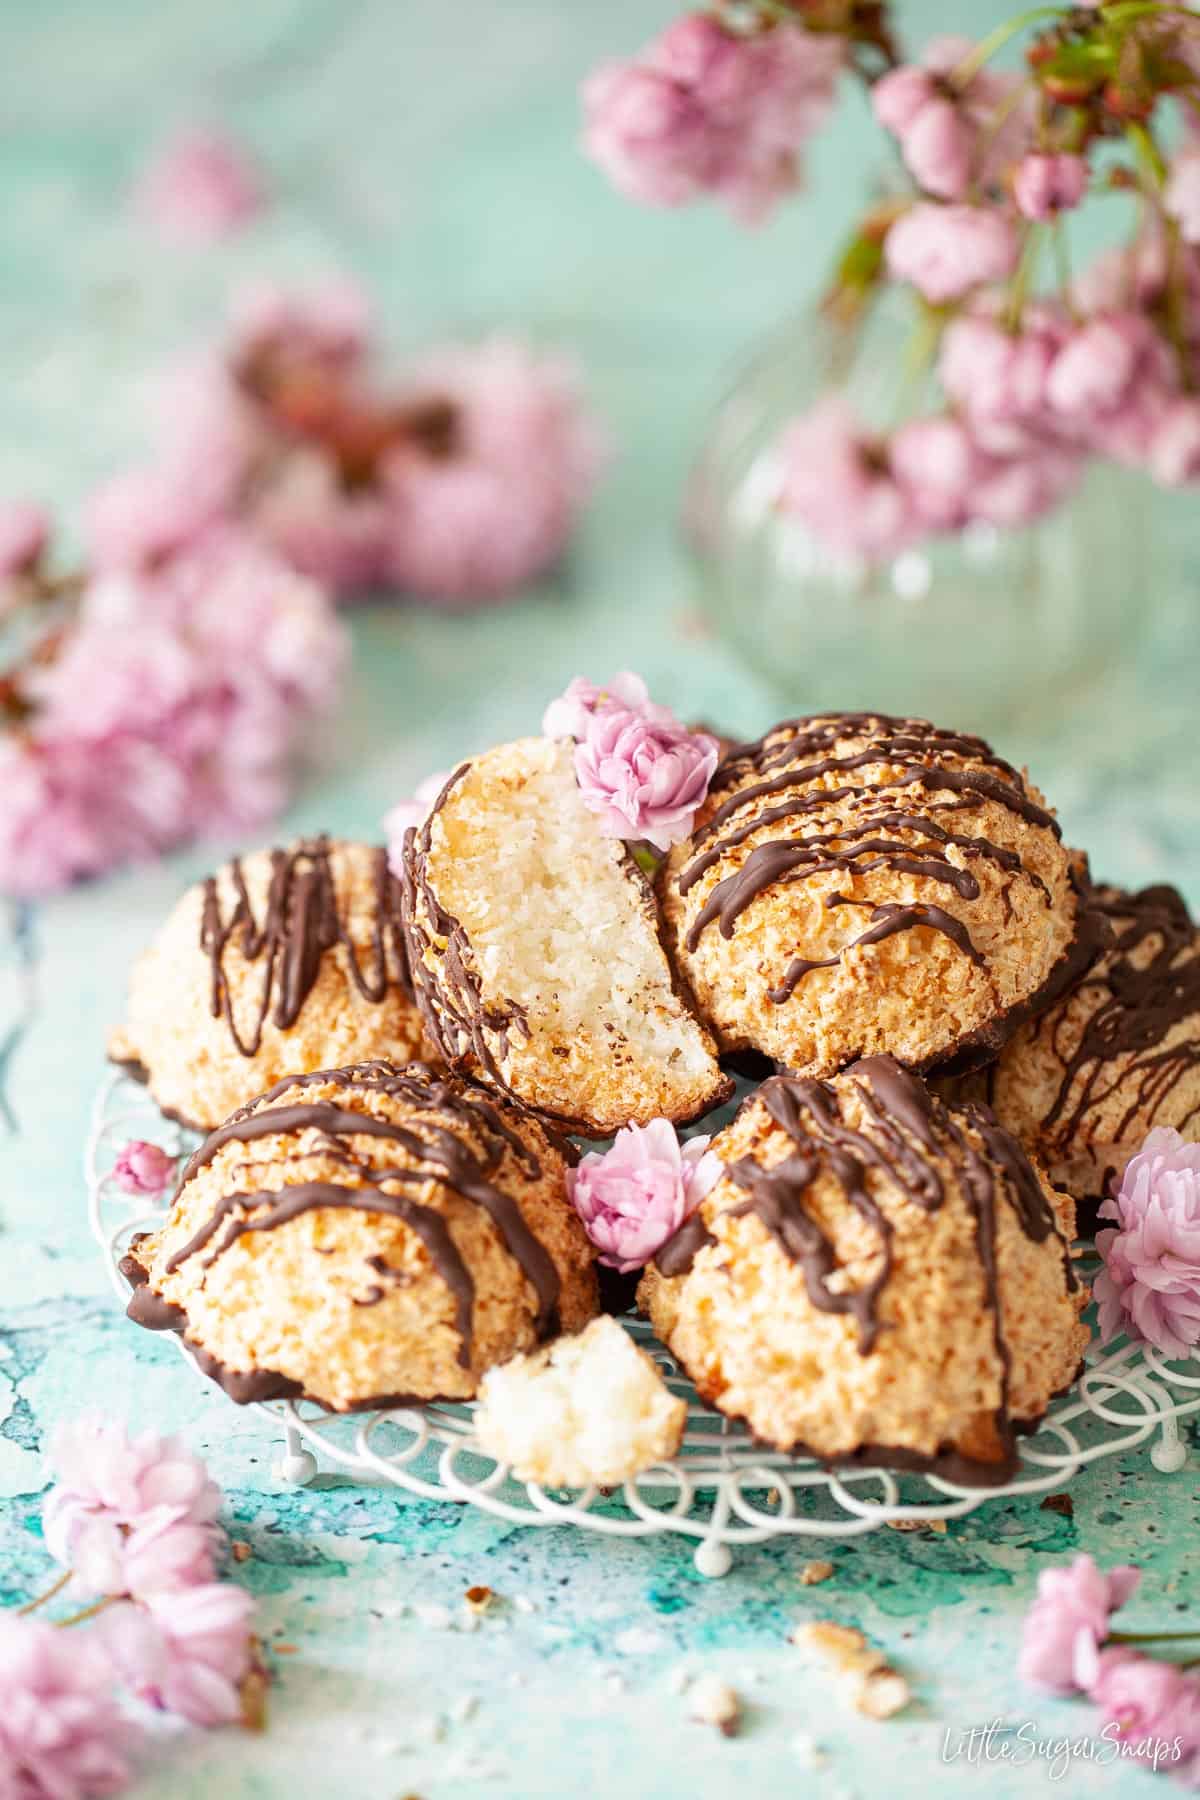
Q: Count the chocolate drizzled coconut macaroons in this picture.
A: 6